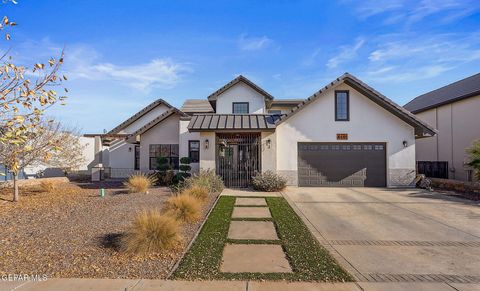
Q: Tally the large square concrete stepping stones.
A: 4